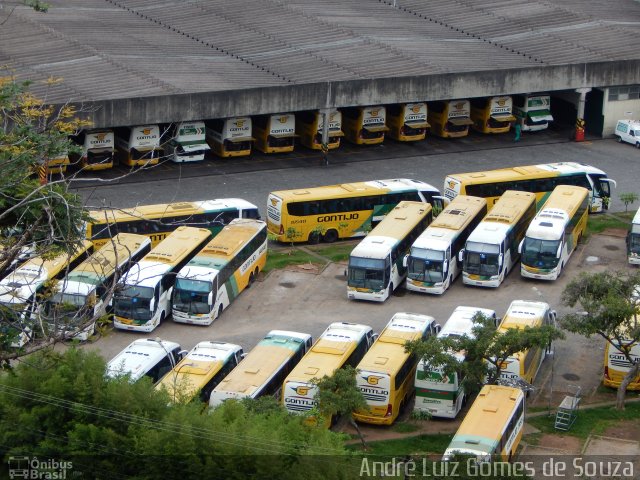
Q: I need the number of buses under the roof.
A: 12